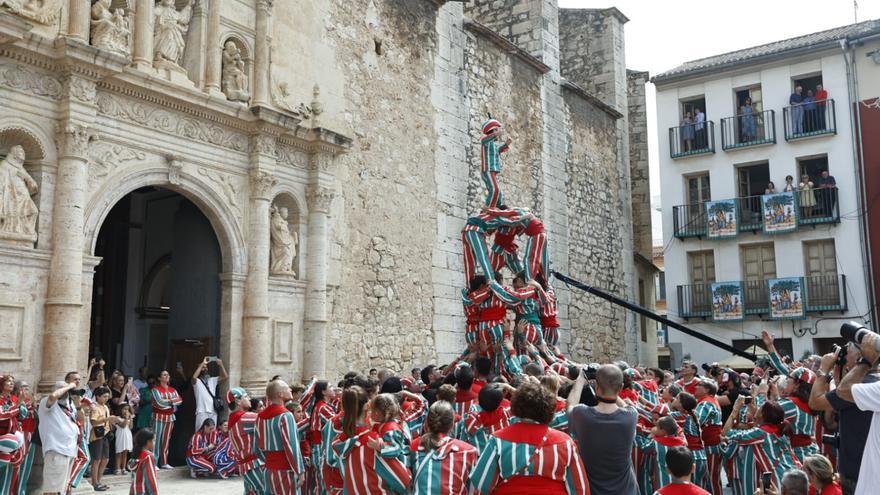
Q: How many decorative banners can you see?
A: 4